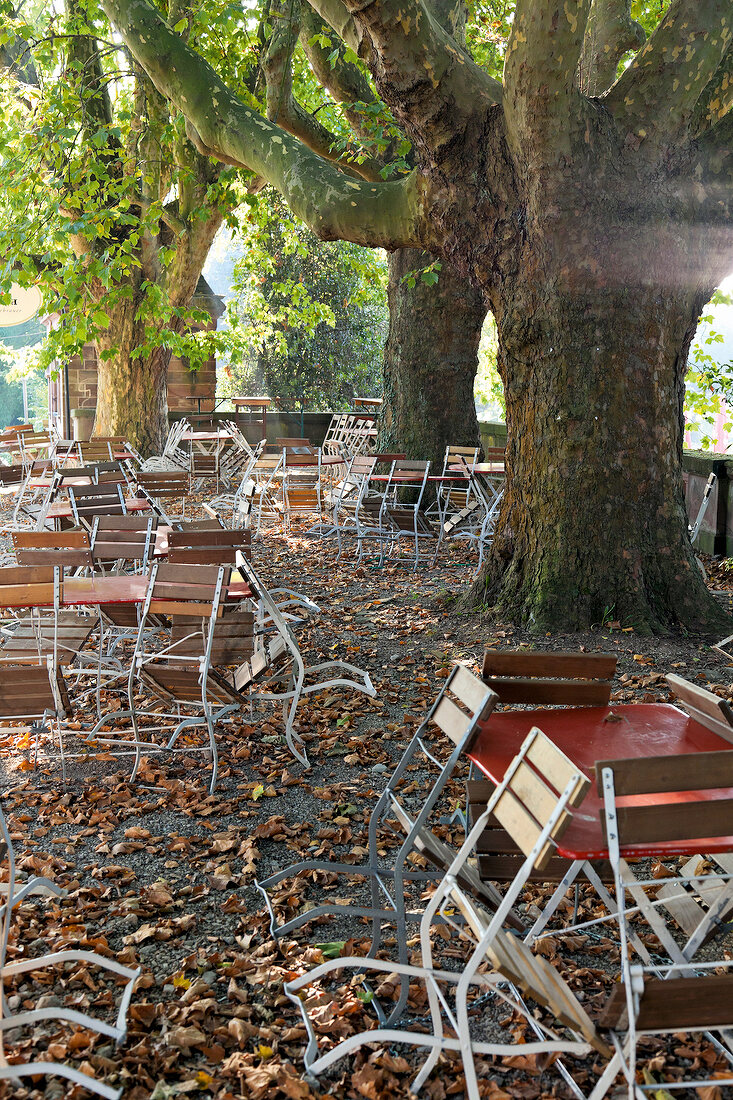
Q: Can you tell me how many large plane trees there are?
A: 3